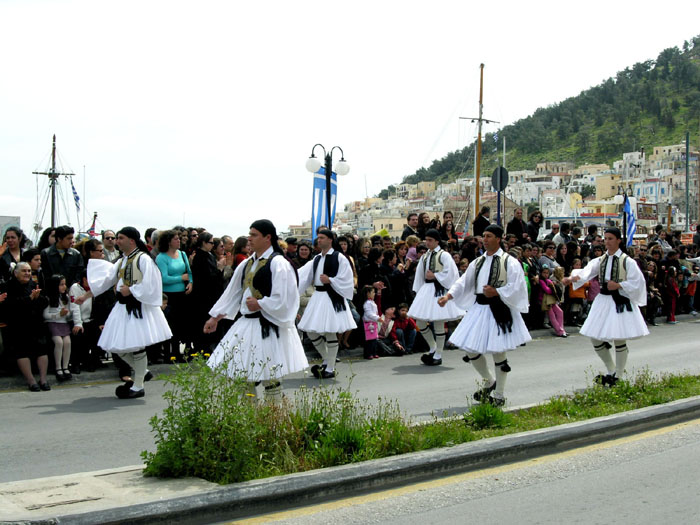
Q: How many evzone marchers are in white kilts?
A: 6